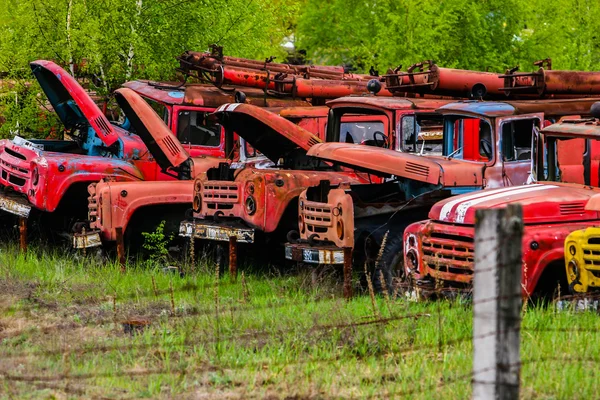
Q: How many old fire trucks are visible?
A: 6